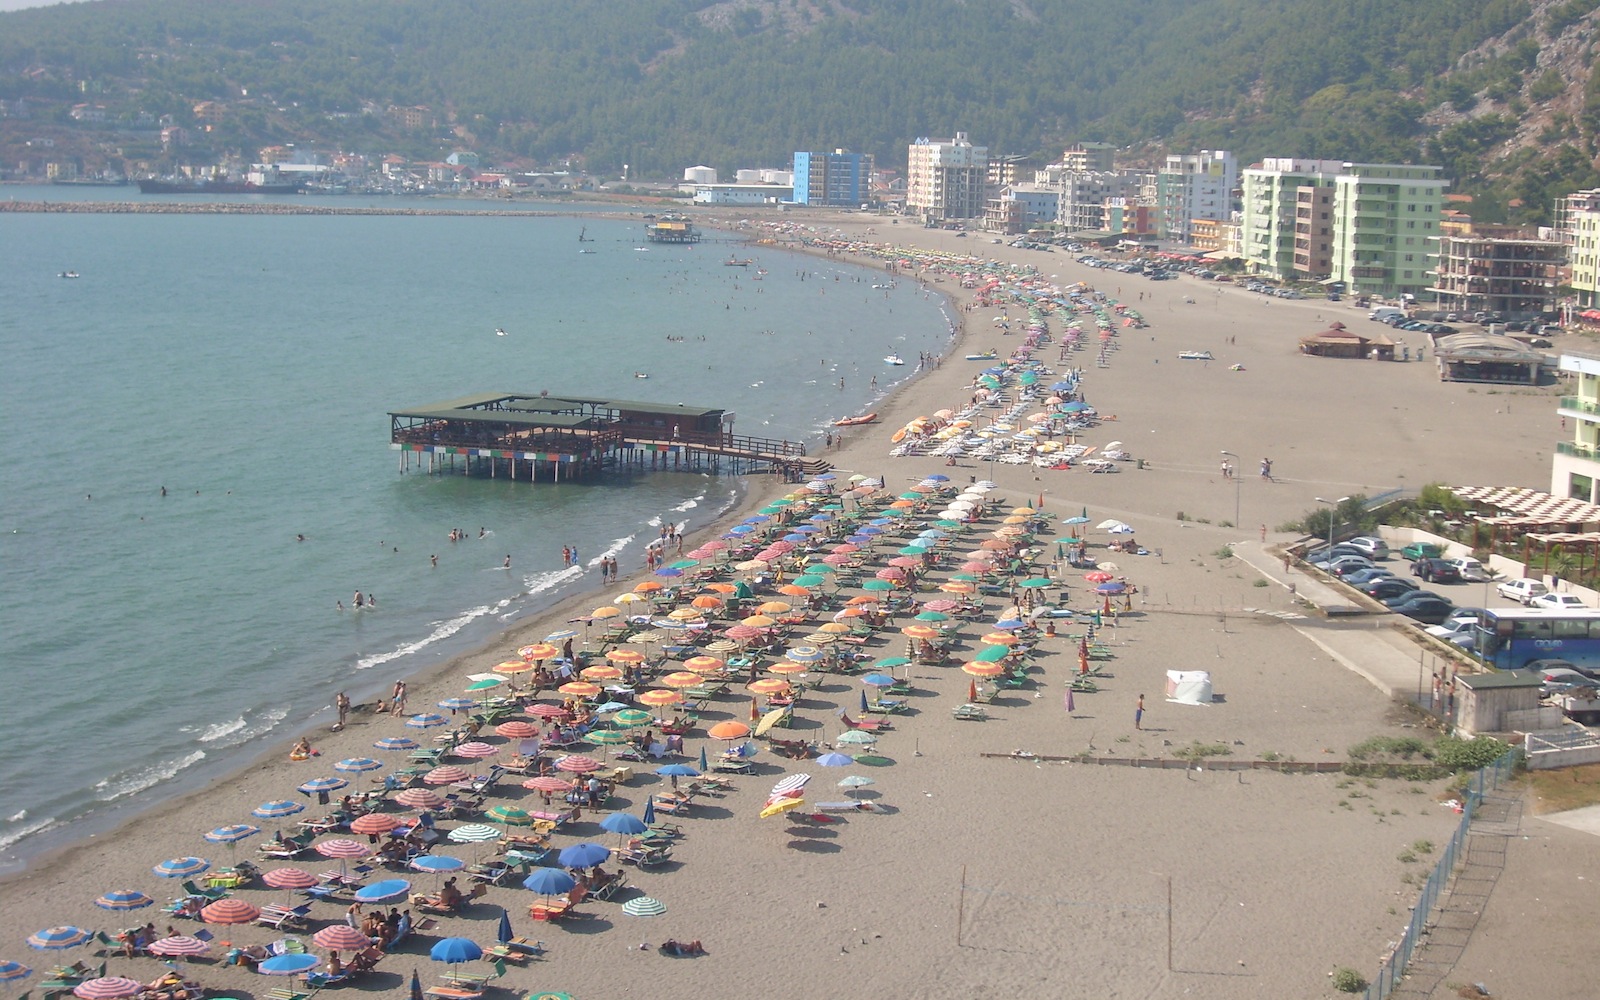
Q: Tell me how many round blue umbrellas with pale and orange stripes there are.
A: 11